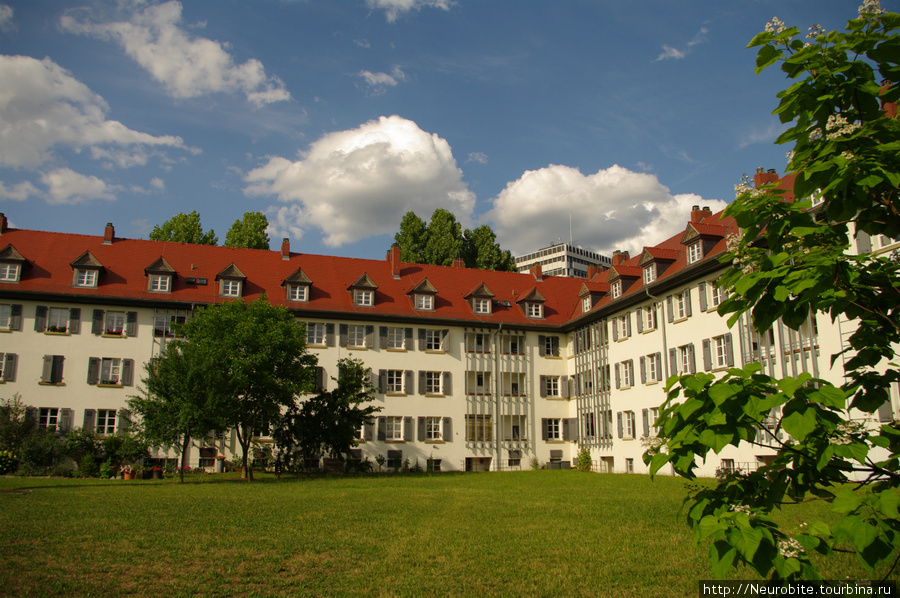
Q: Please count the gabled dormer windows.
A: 13